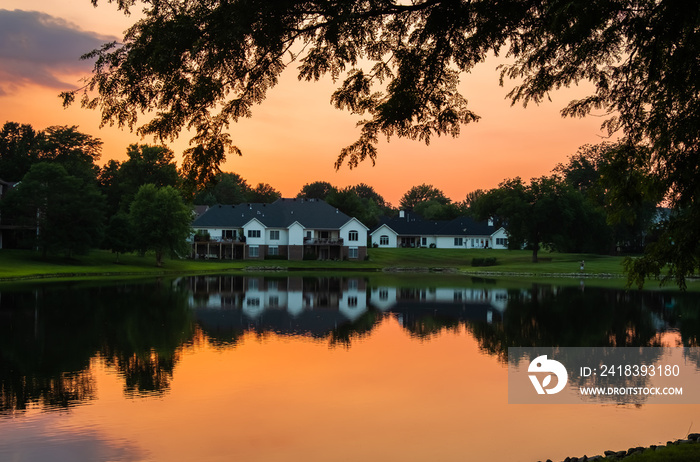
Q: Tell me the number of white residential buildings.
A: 2